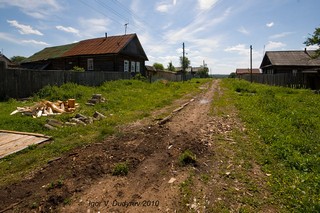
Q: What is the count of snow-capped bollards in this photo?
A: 0